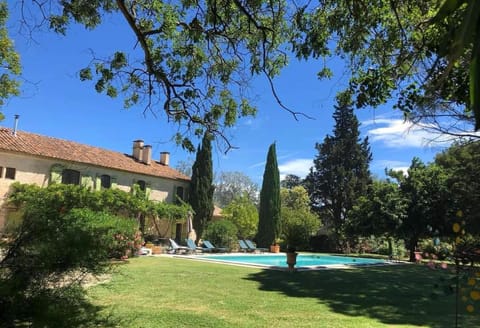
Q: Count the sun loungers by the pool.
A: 5